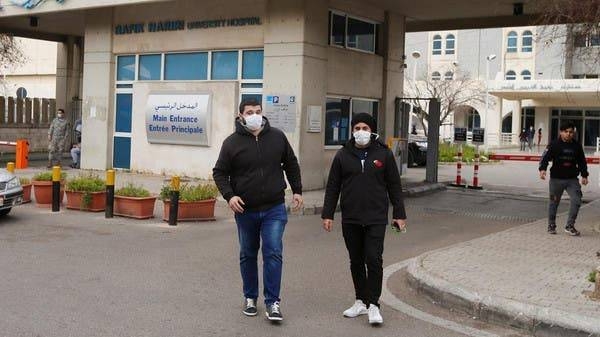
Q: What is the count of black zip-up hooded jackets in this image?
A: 2